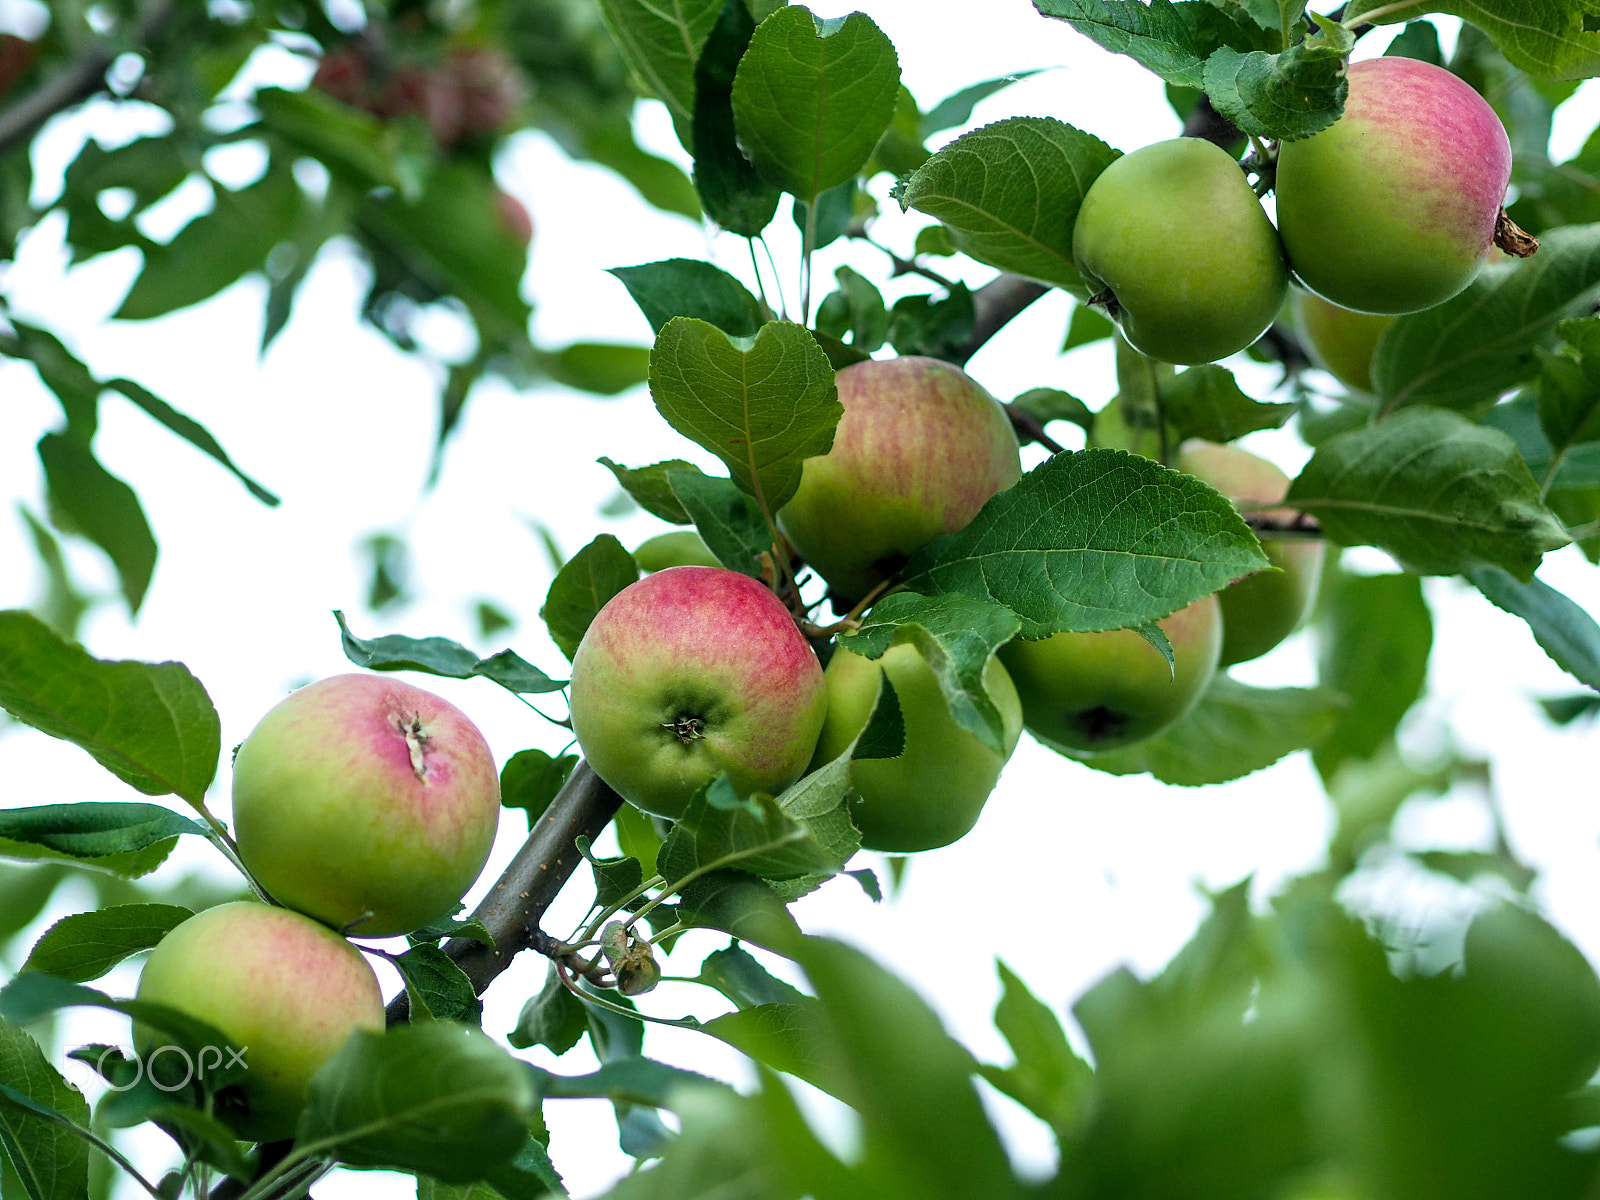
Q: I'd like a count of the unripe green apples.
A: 2